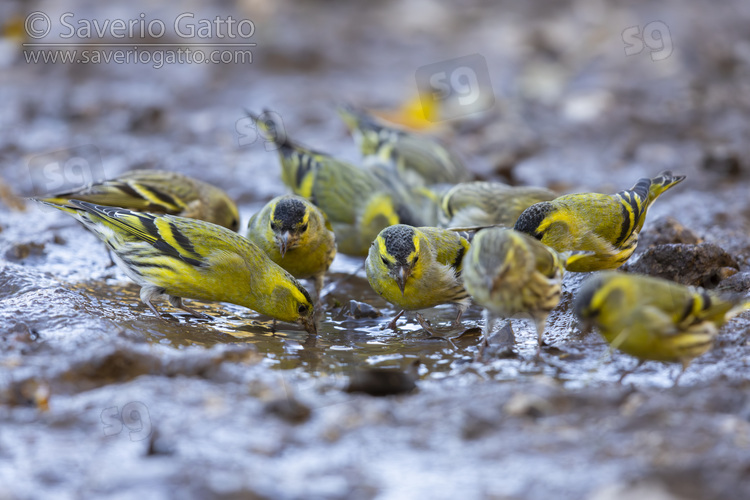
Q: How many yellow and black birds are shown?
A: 10